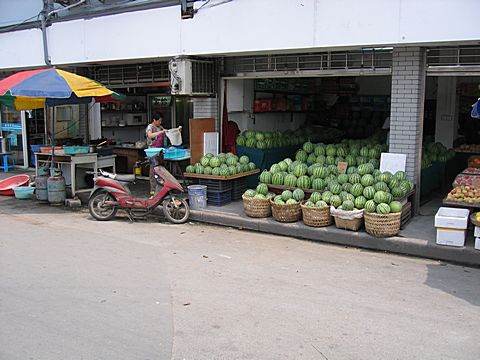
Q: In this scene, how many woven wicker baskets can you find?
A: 5